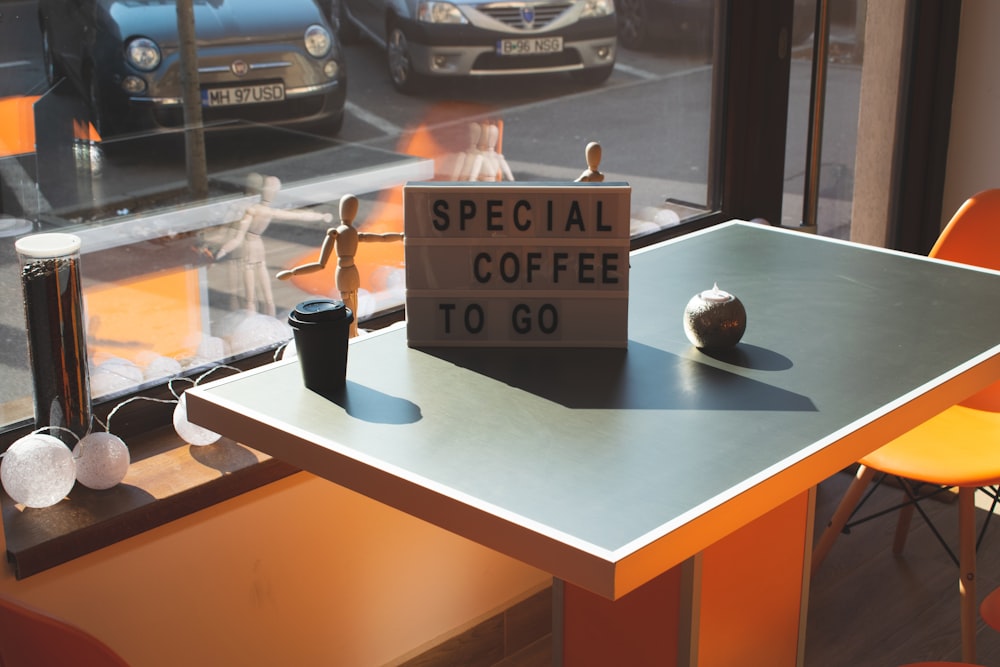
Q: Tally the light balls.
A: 3